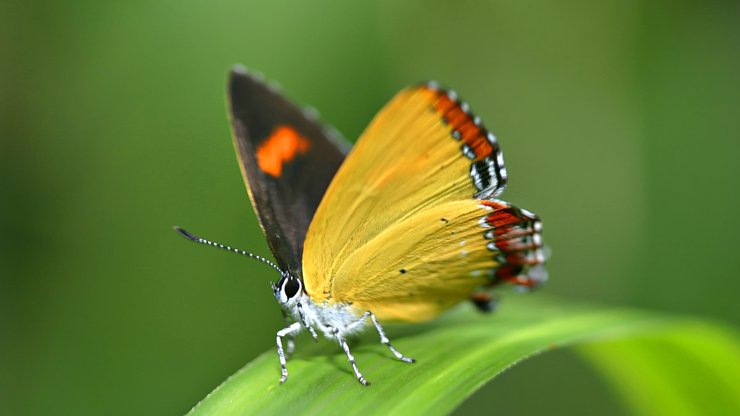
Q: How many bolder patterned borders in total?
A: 2